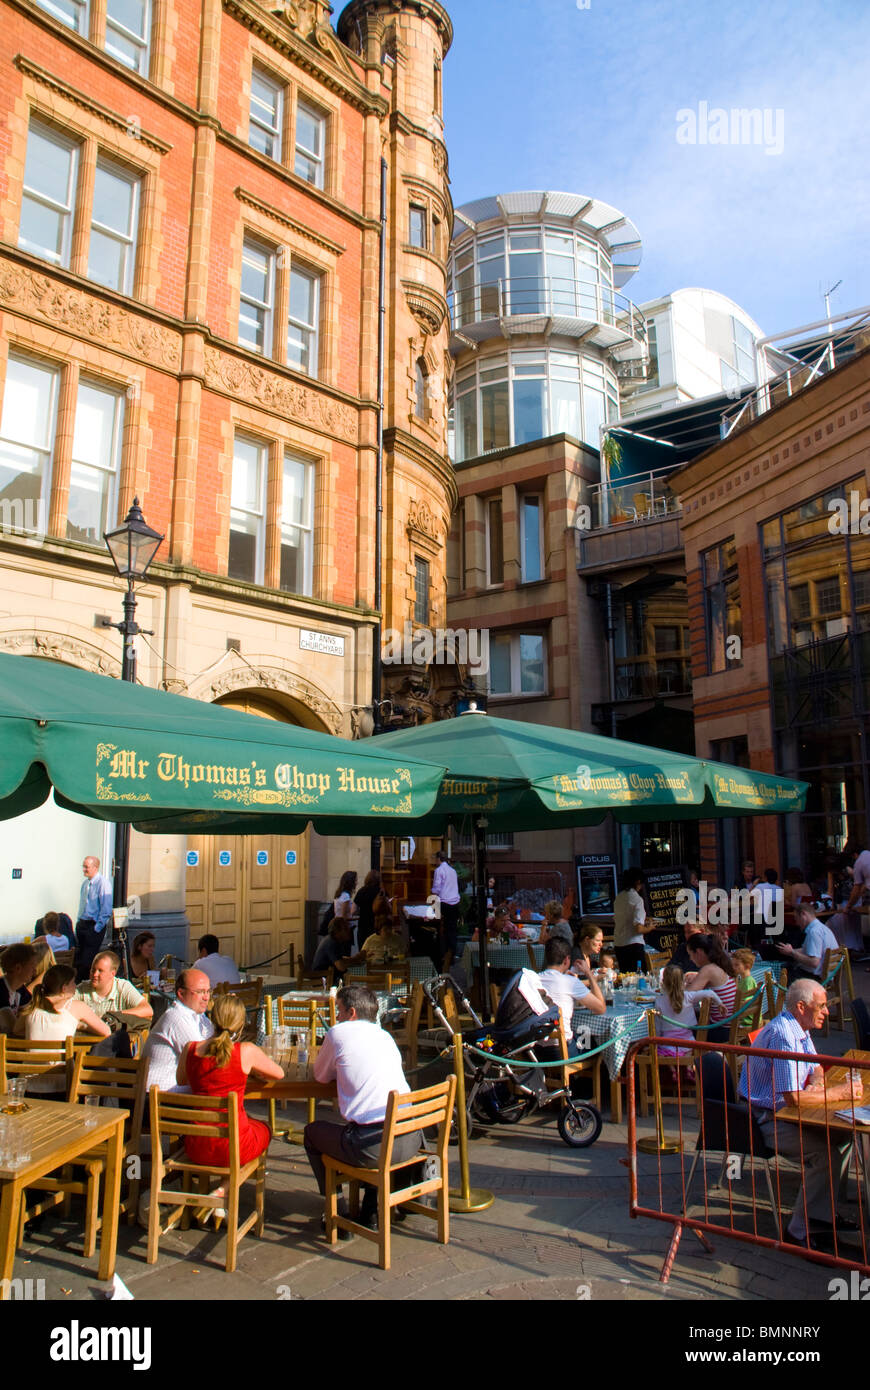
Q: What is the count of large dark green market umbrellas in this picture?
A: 2